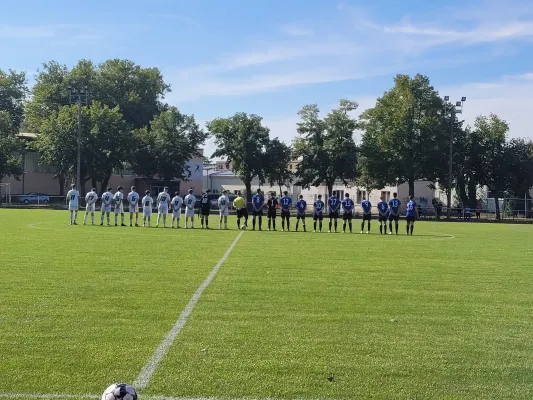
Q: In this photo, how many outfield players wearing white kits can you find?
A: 10